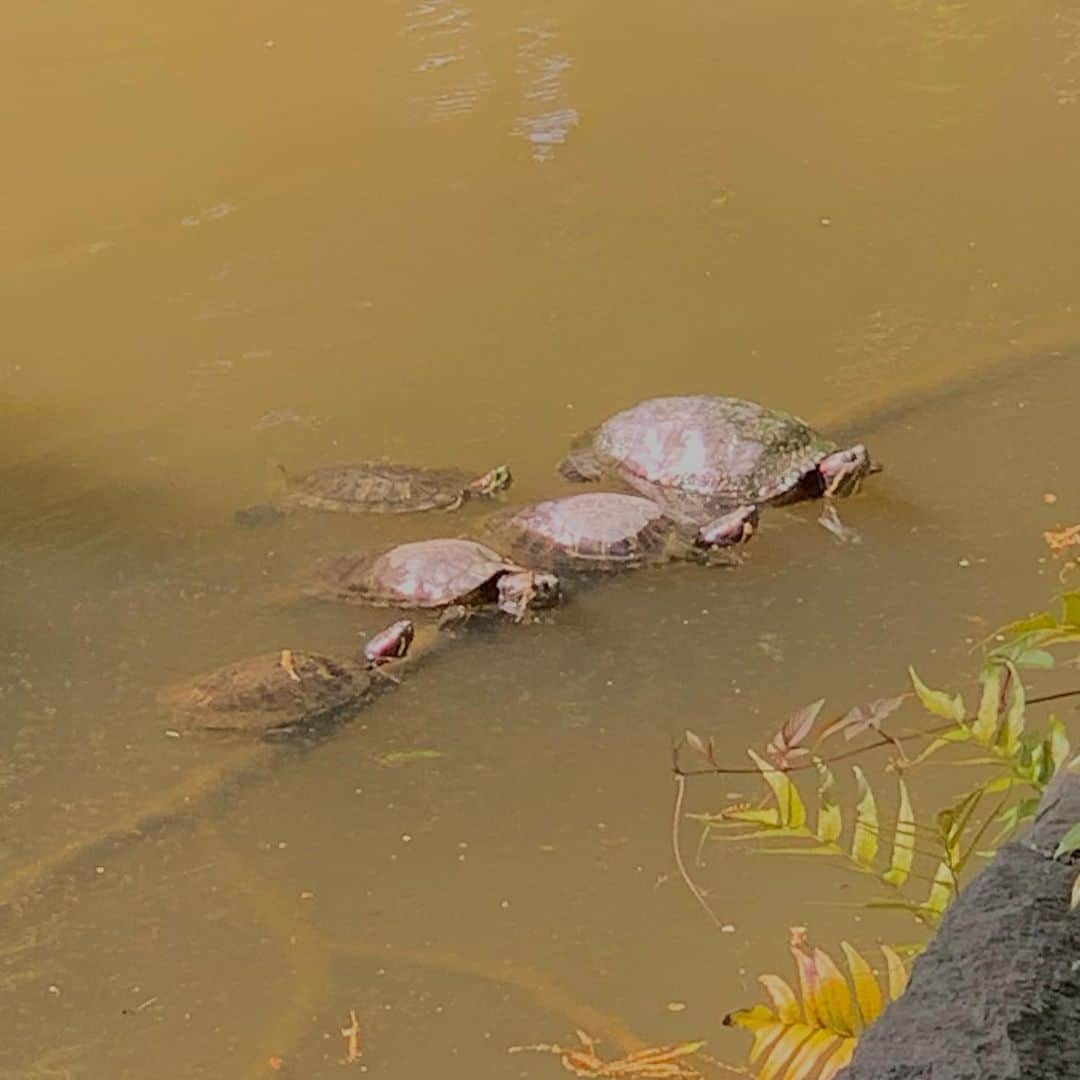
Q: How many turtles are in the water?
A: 5